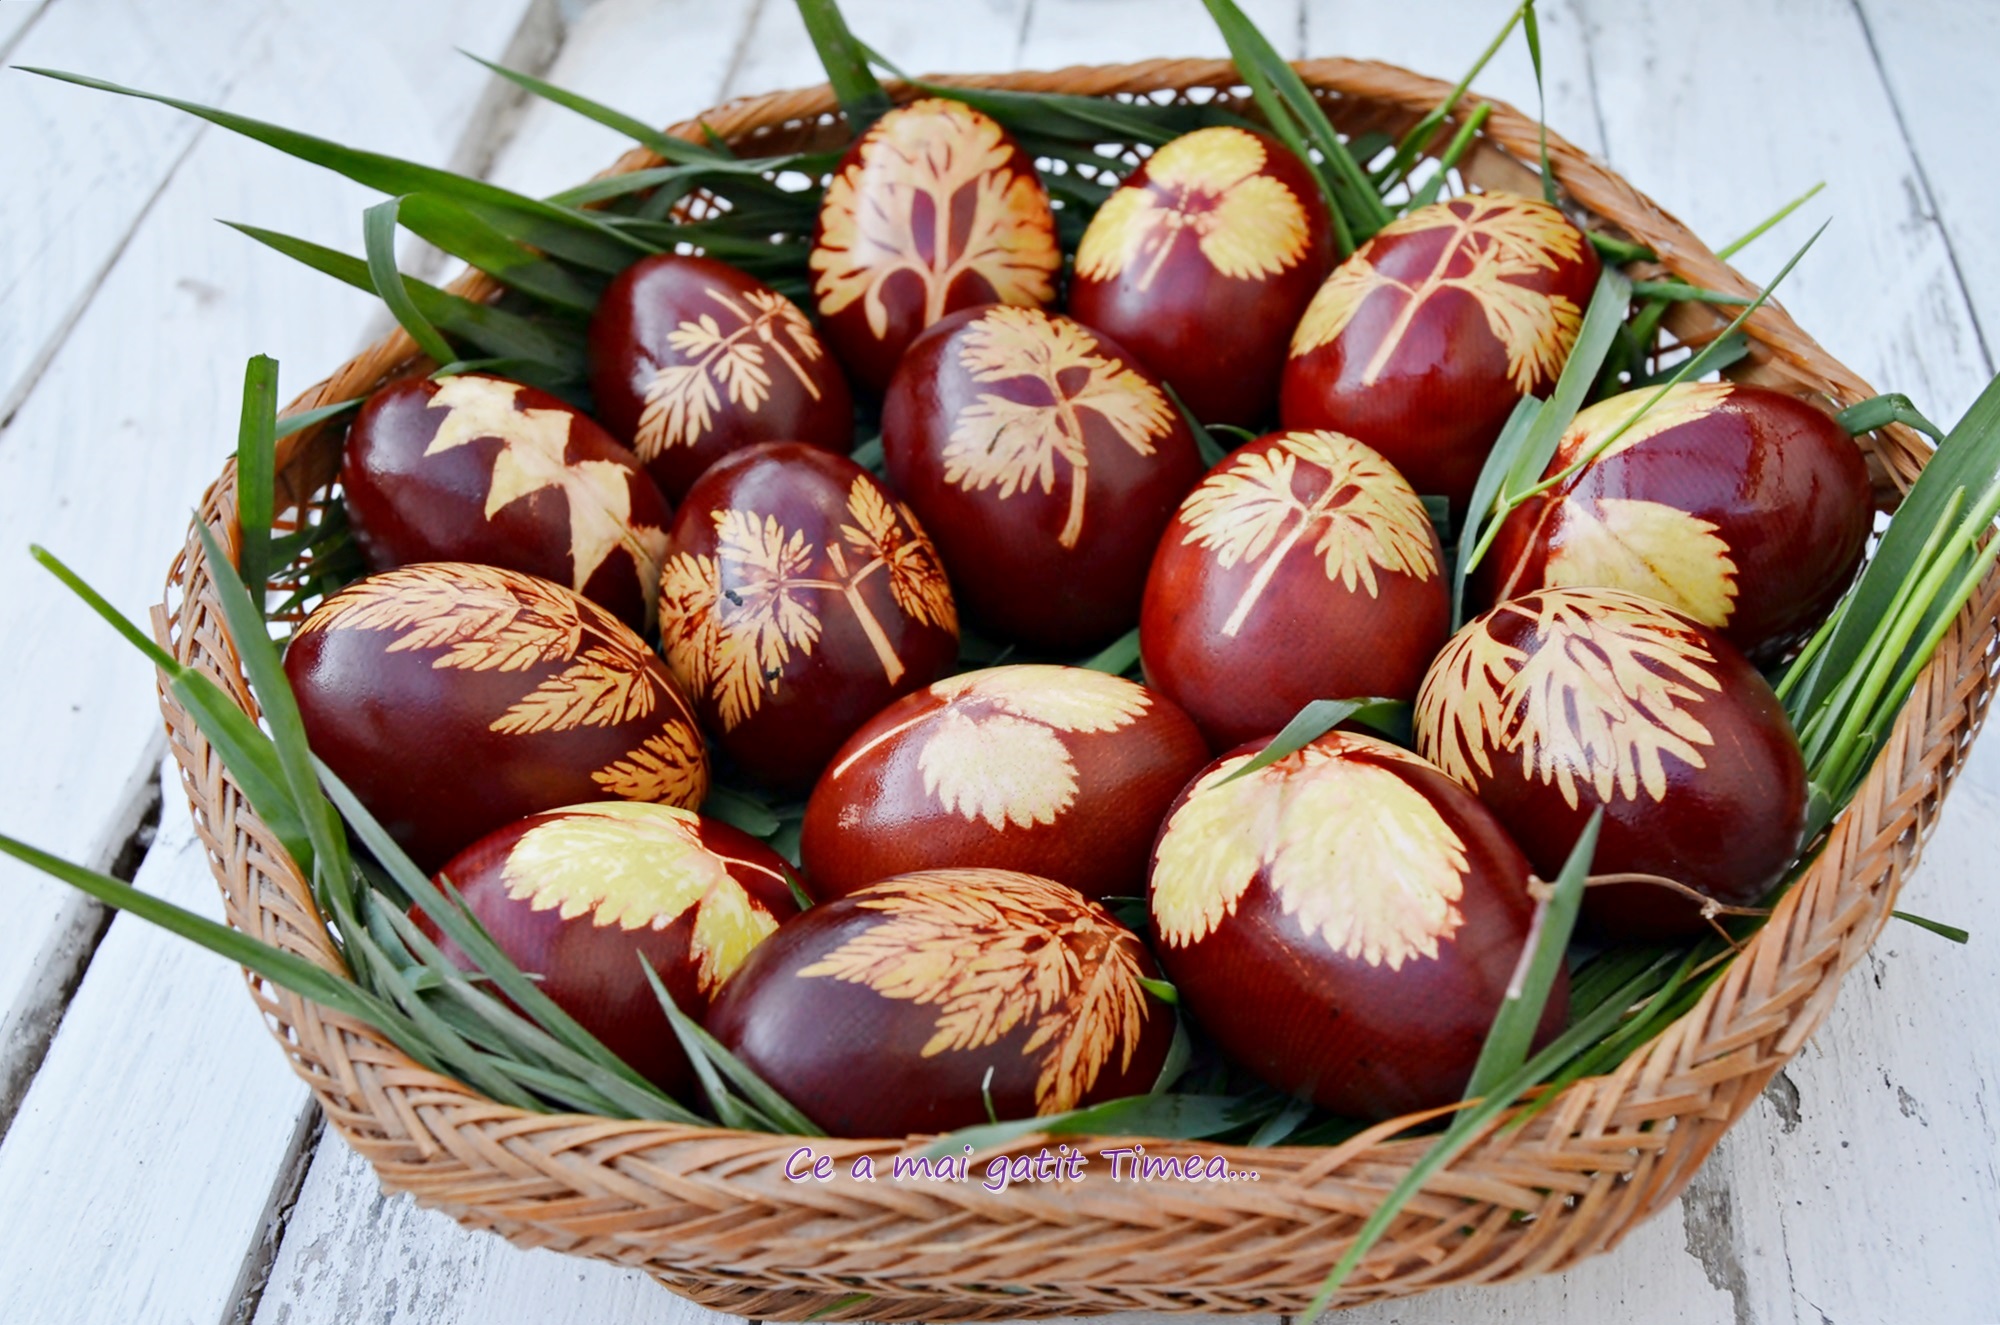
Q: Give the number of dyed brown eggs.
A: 15